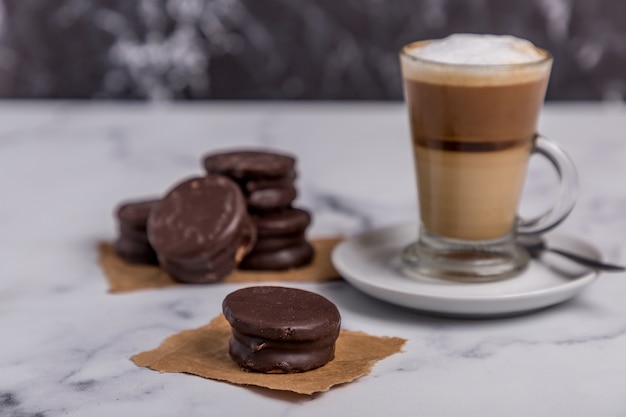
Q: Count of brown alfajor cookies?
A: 5